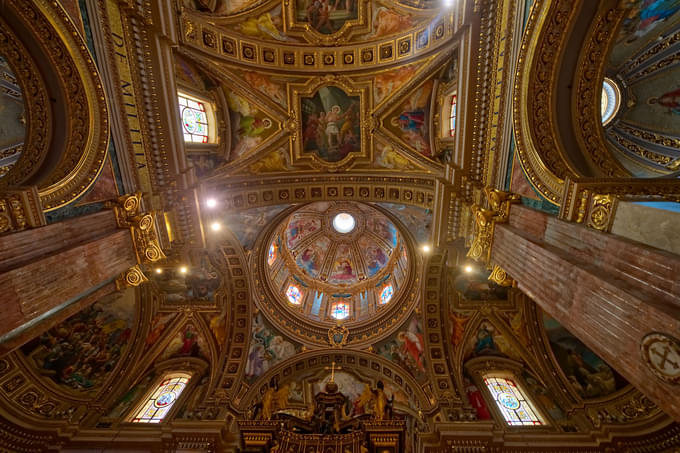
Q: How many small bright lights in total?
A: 7